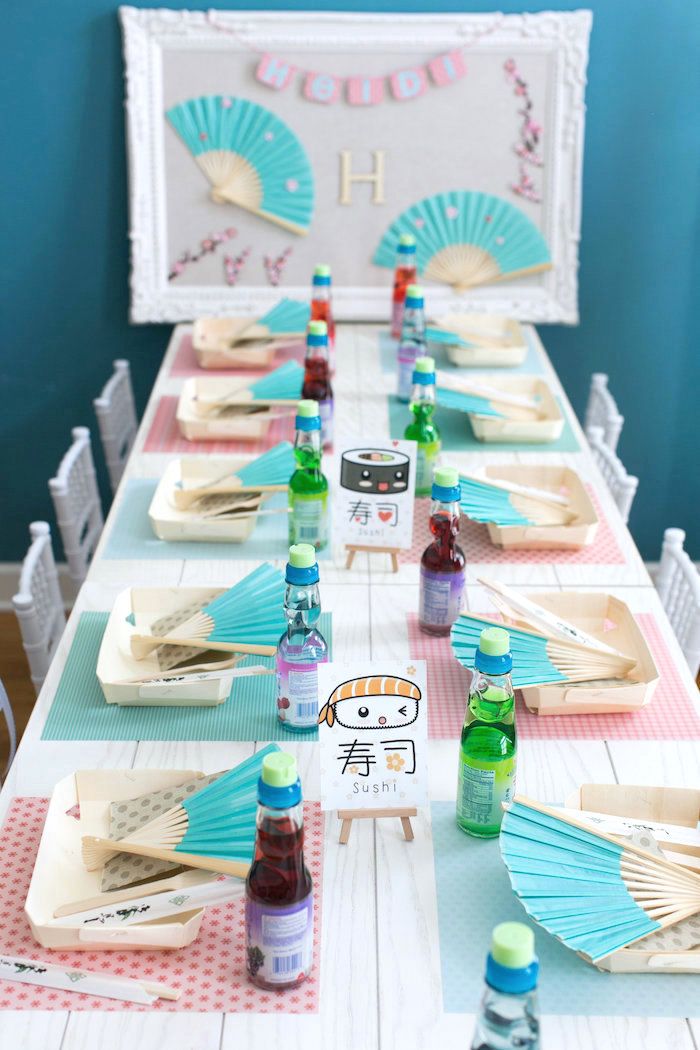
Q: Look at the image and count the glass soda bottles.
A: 11